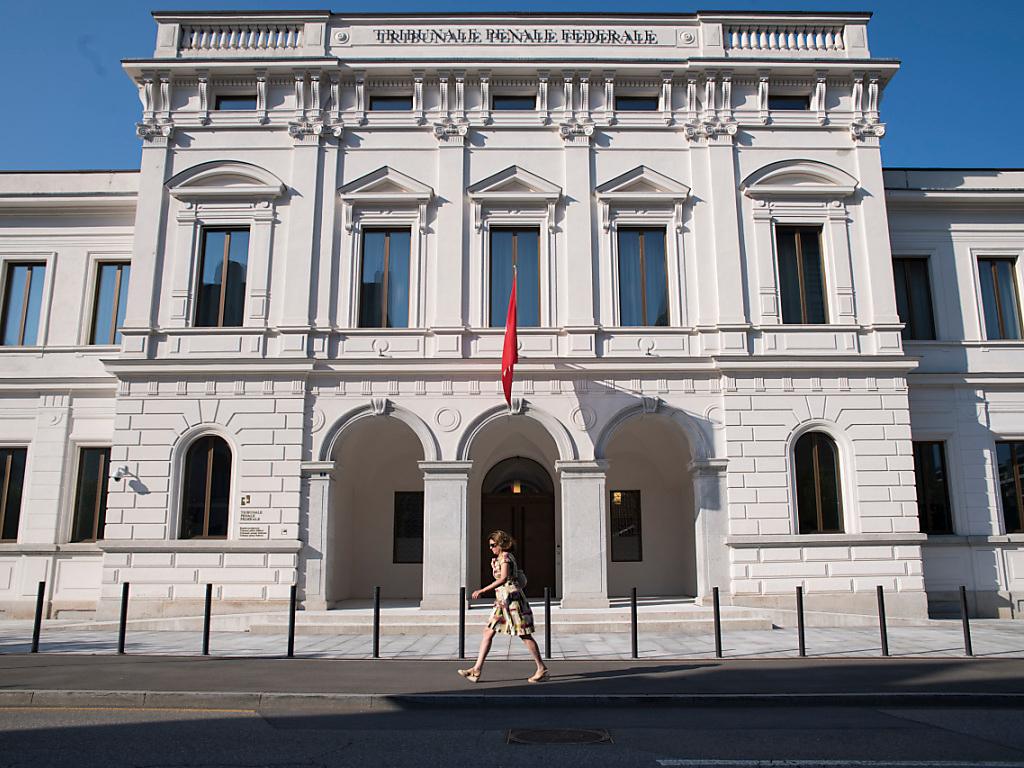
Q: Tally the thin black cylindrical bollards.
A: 12